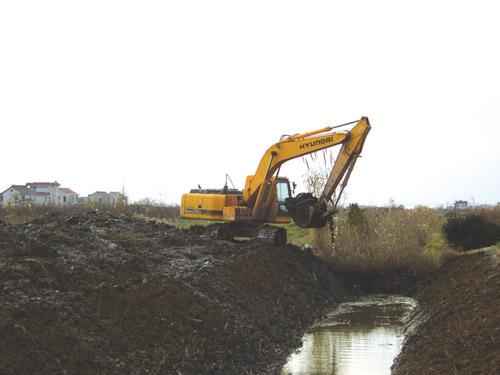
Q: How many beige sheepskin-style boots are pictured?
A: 0